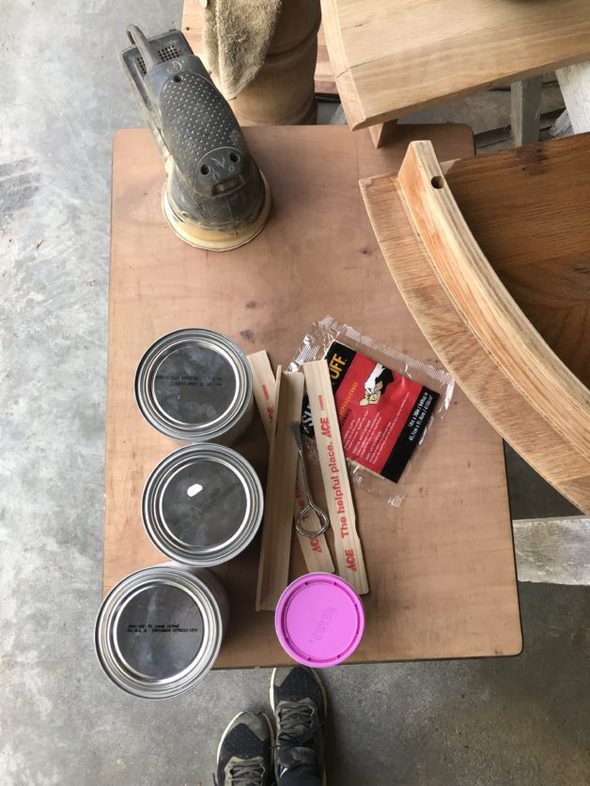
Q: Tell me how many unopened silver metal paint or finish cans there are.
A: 3